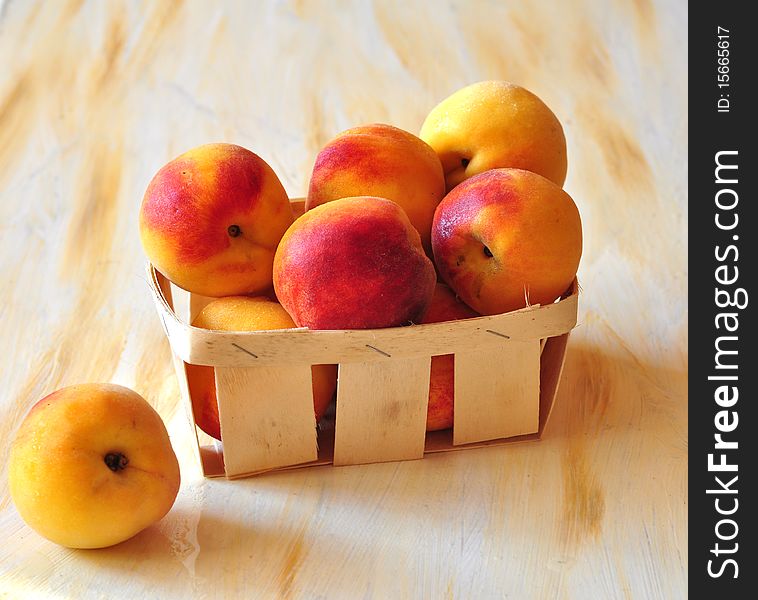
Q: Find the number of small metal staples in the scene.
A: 3